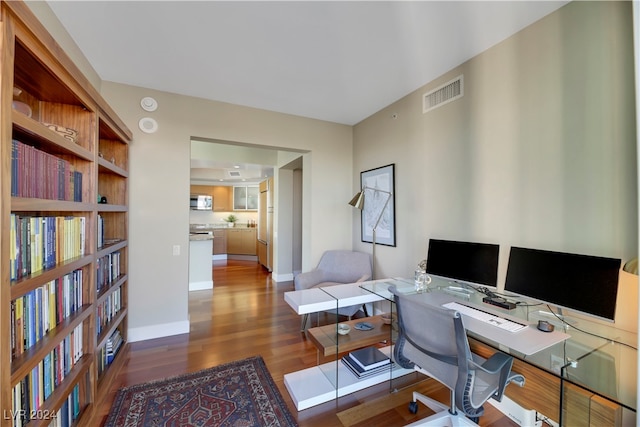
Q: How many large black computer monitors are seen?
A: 2